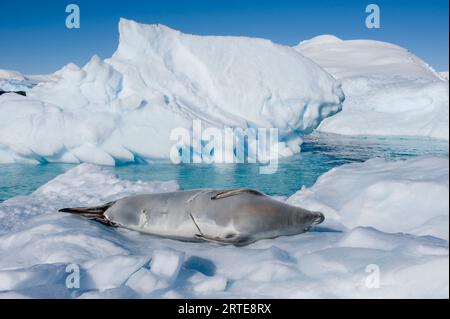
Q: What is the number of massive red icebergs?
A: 0